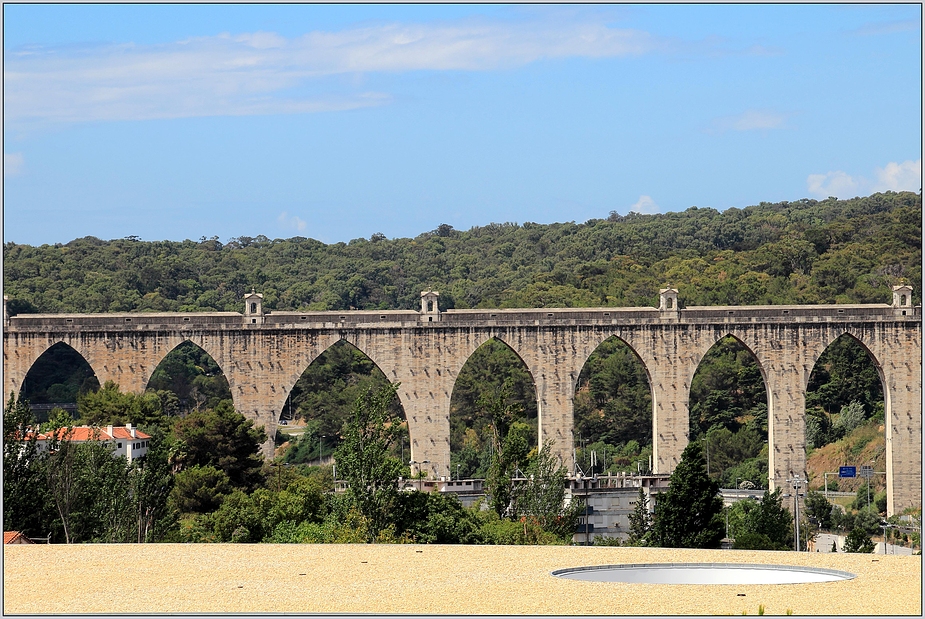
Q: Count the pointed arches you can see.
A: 7